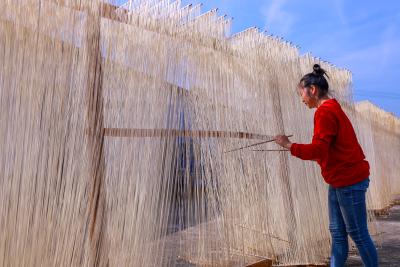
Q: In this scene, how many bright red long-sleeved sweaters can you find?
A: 1